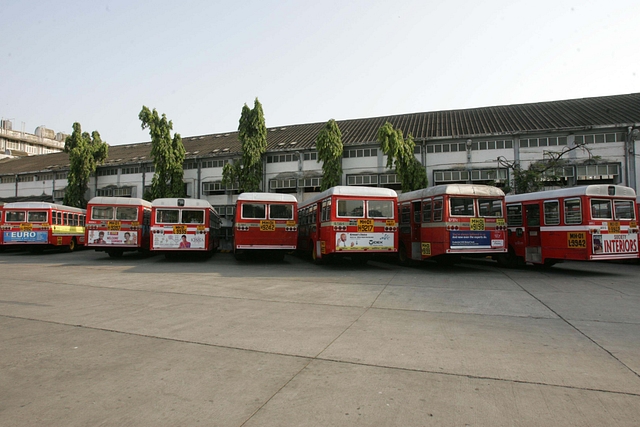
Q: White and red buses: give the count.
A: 7